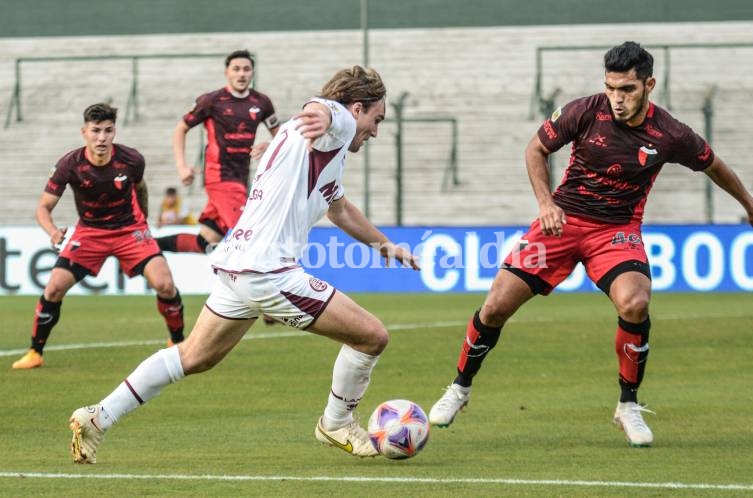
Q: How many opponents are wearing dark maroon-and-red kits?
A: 3